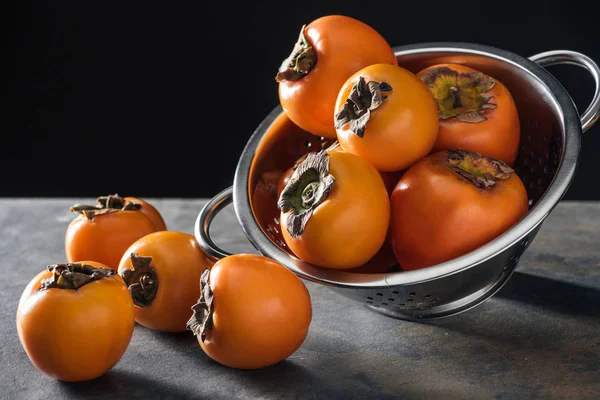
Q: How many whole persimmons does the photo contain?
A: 9